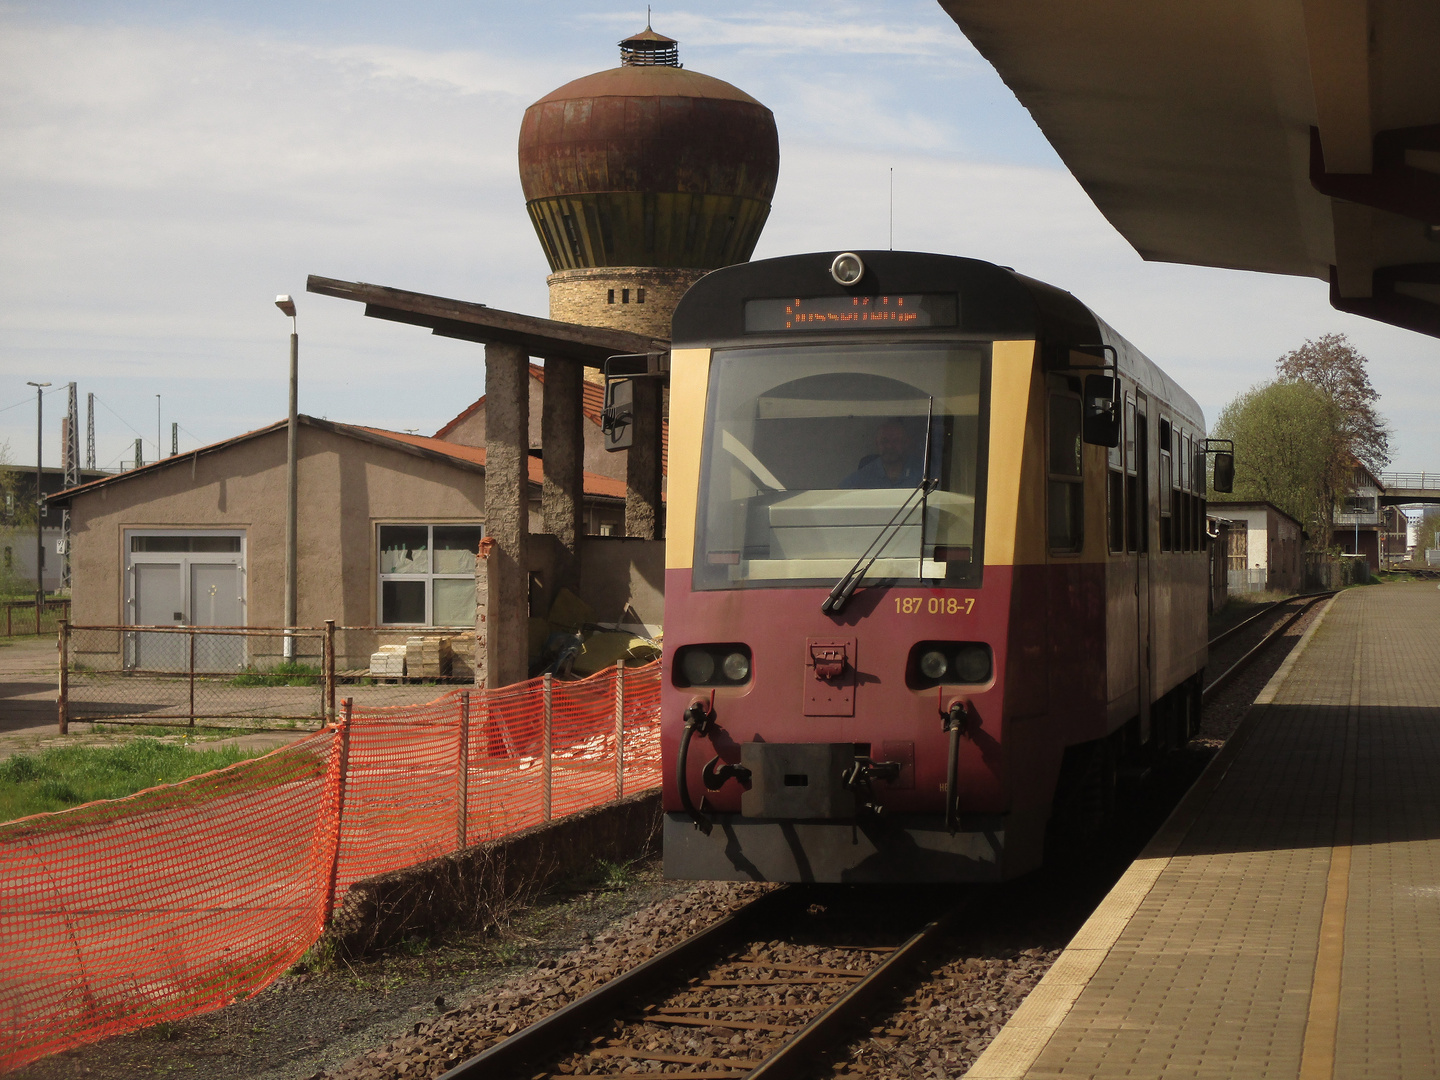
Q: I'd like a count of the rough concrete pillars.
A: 3